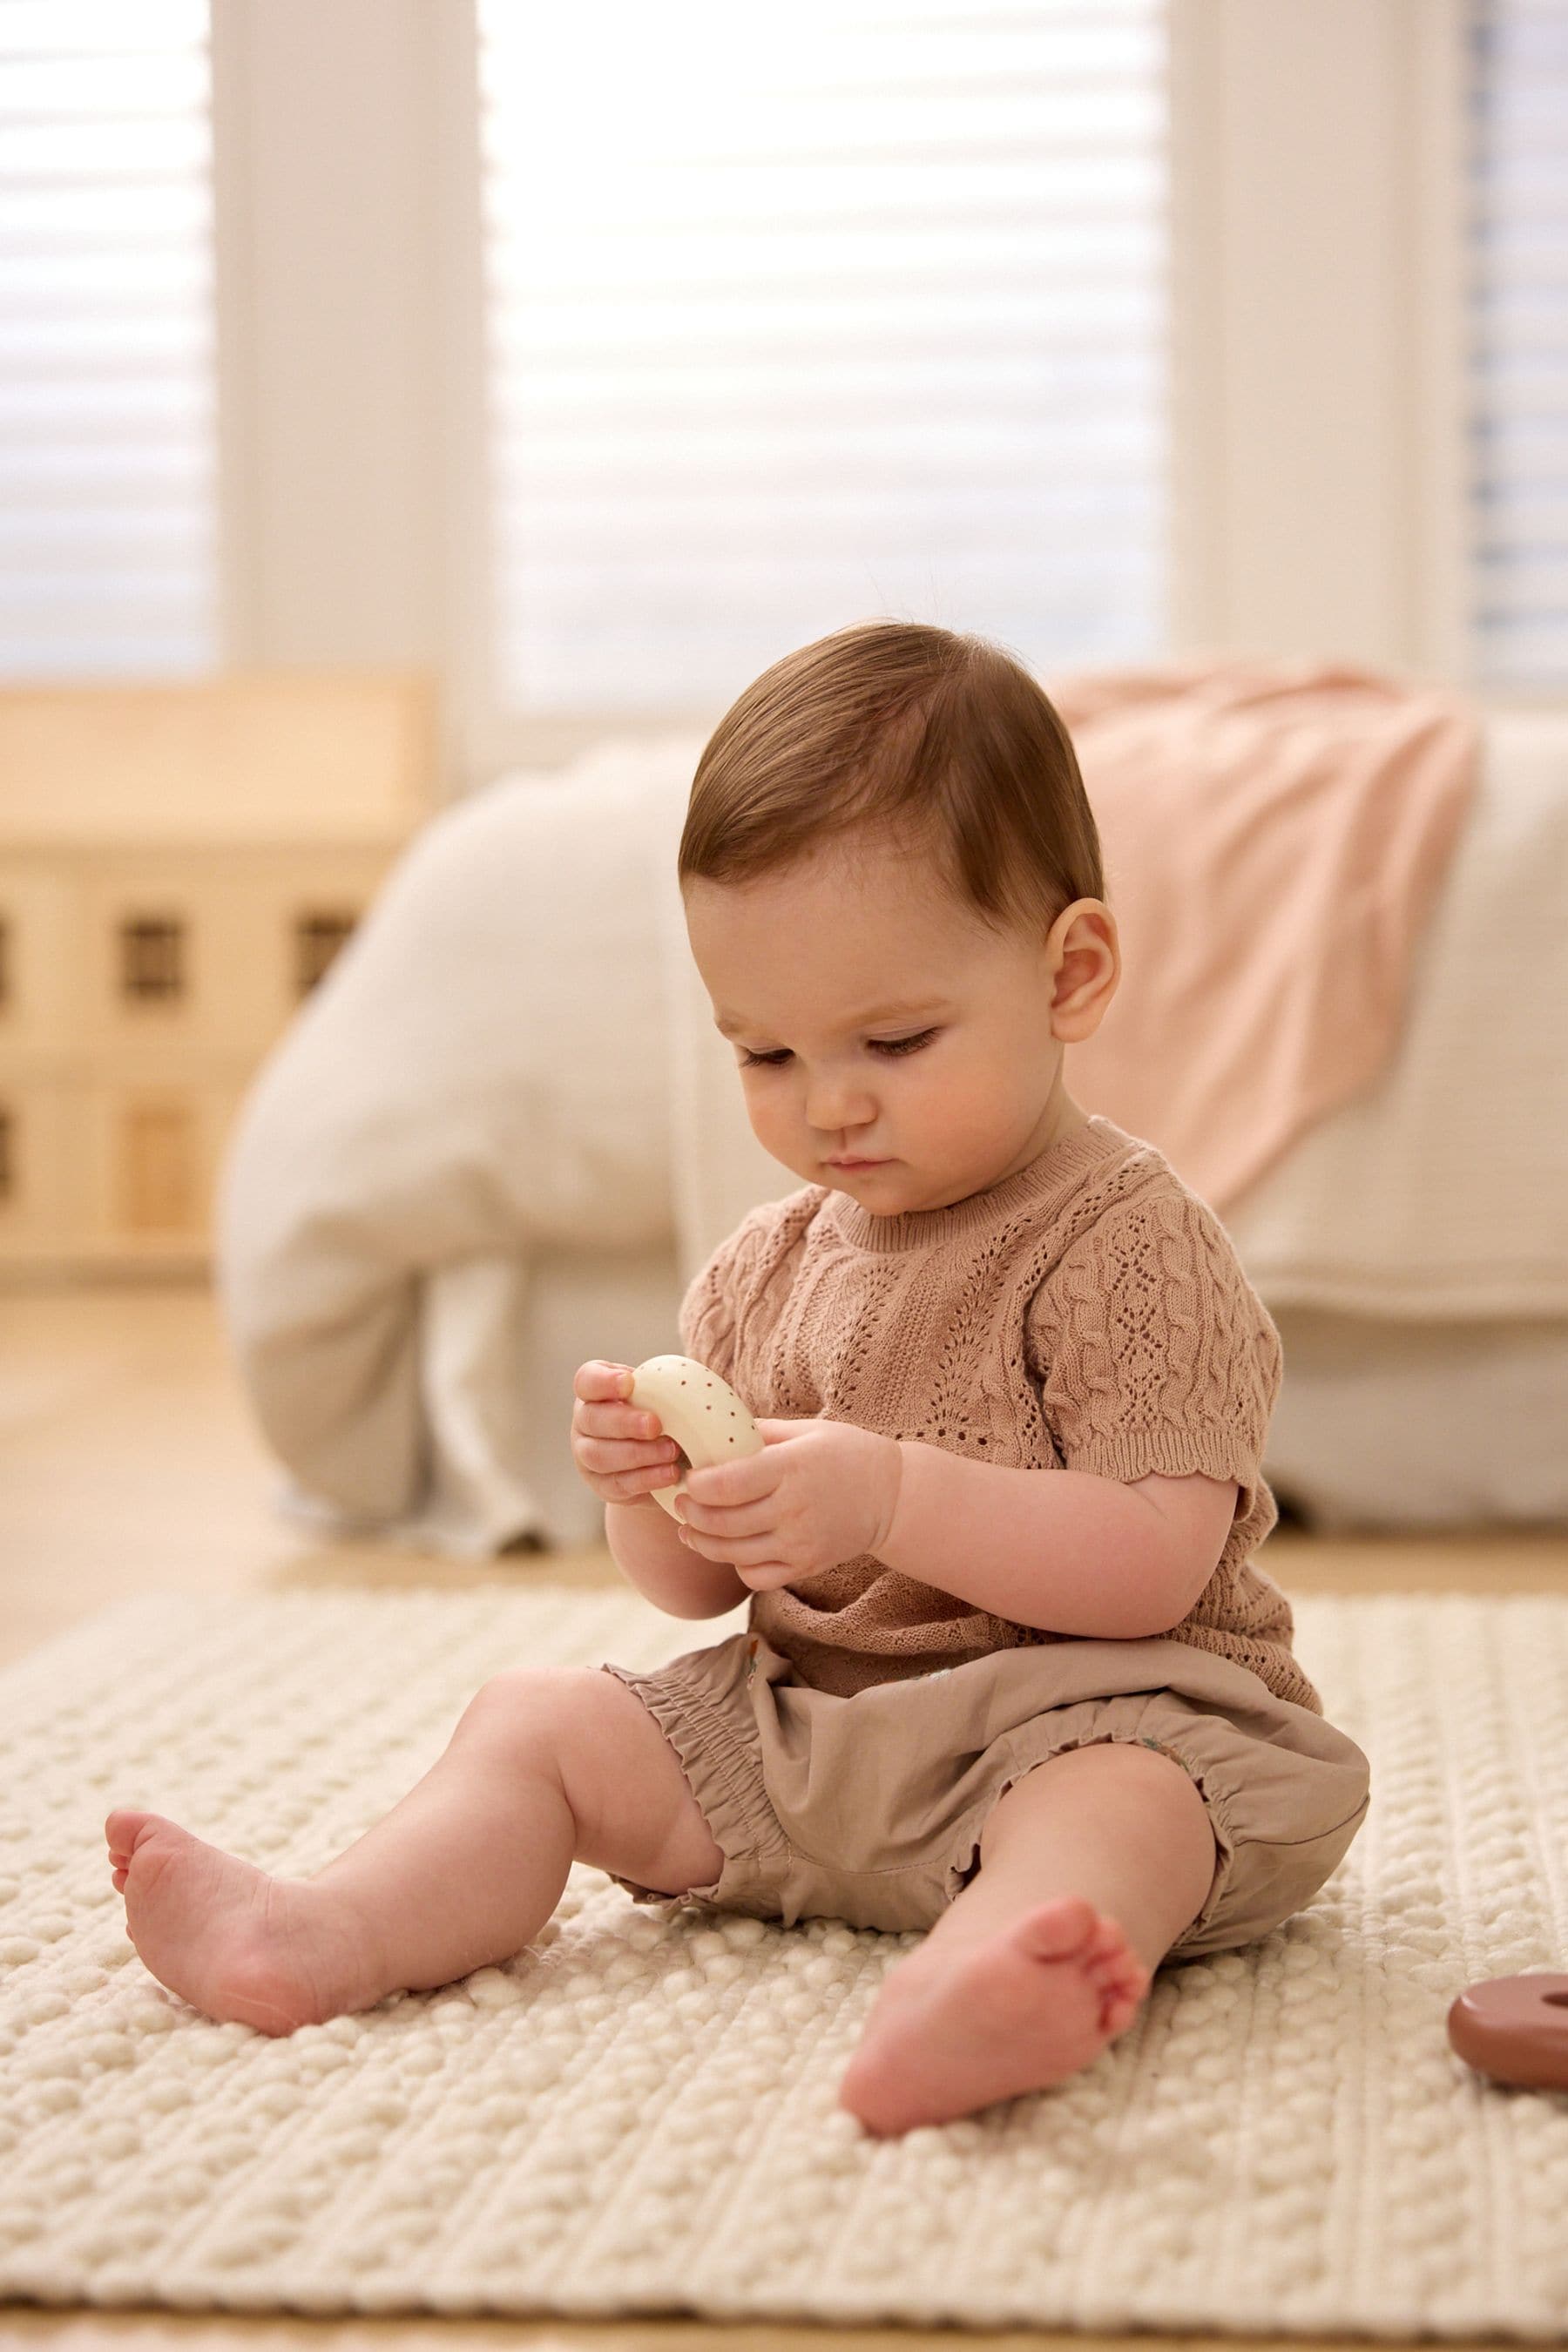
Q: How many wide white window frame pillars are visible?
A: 2